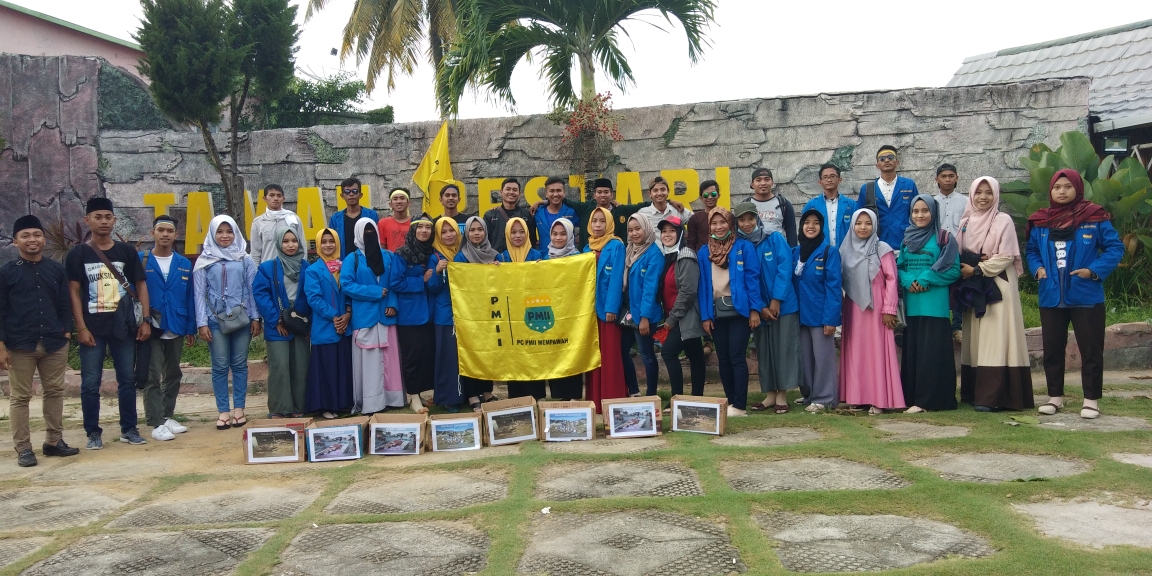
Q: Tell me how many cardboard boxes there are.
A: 8